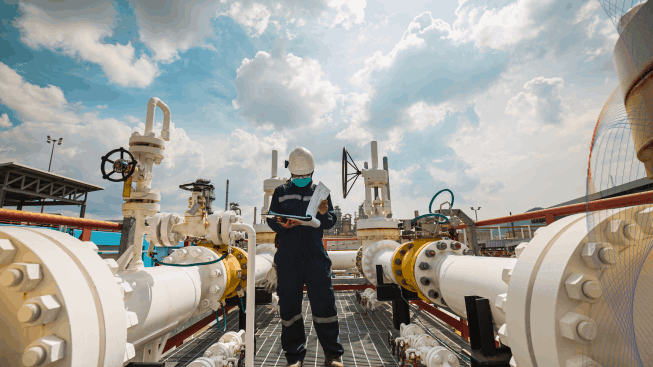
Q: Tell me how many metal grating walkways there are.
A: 1